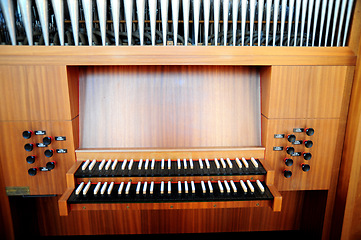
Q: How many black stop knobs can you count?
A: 15